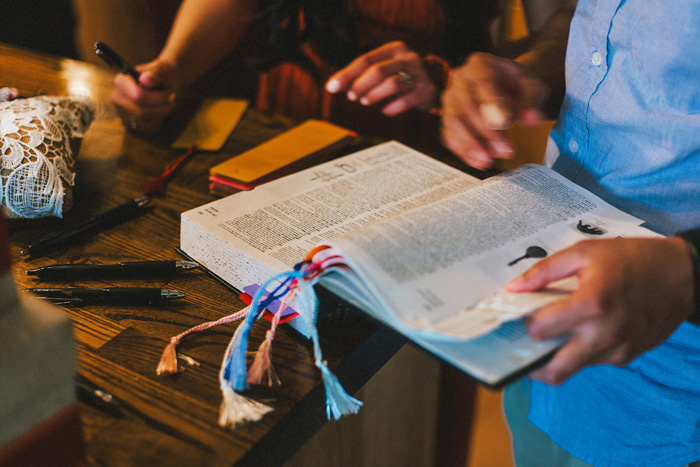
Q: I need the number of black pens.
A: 5